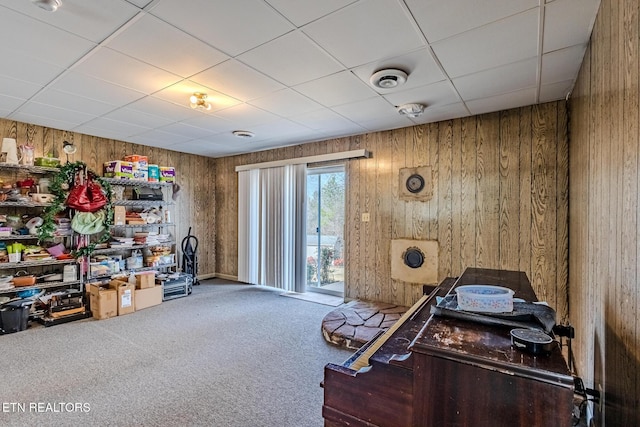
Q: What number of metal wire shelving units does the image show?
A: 2